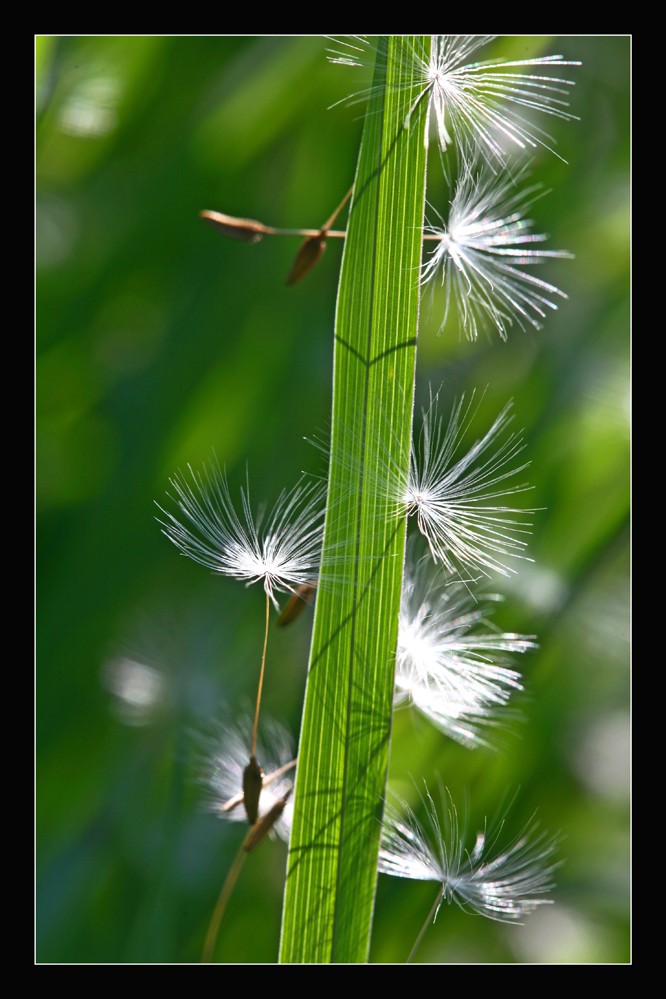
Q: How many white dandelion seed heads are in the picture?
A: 7